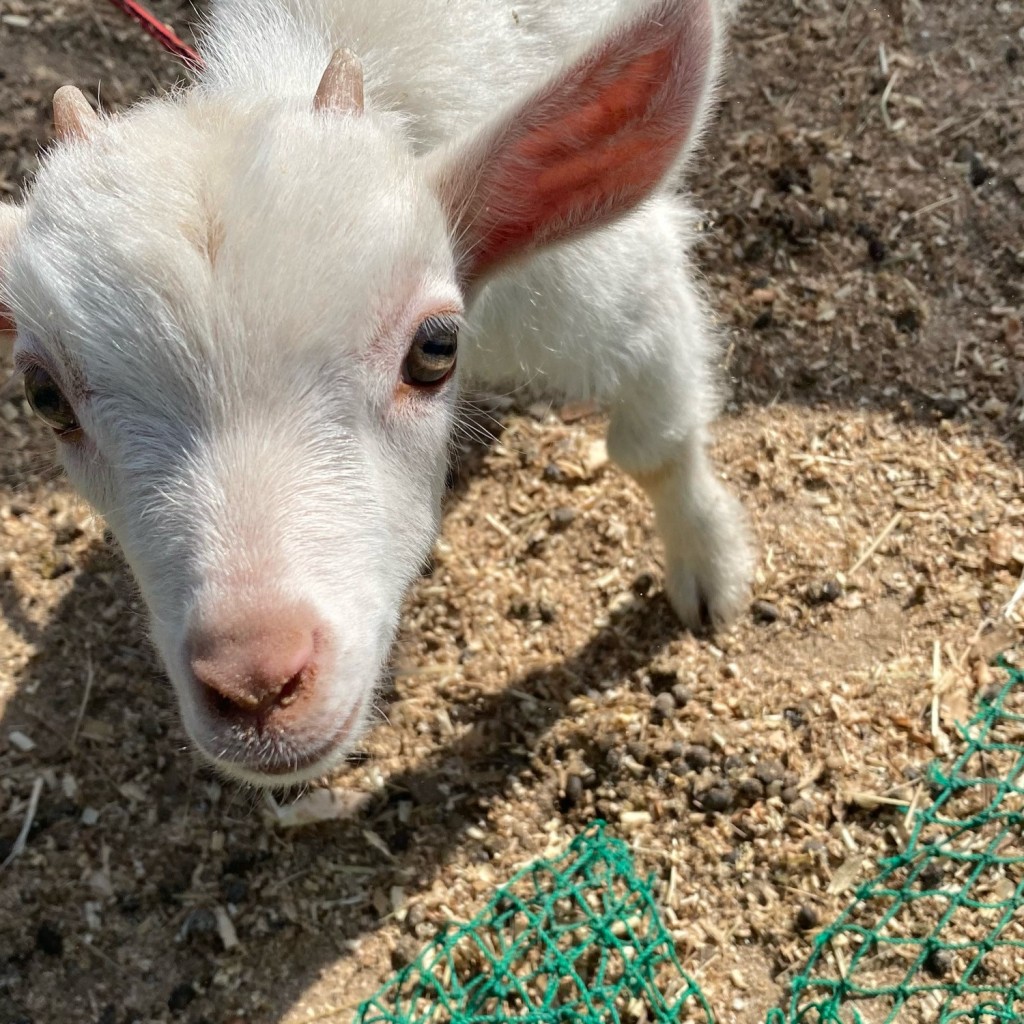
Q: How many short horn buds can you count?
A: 2